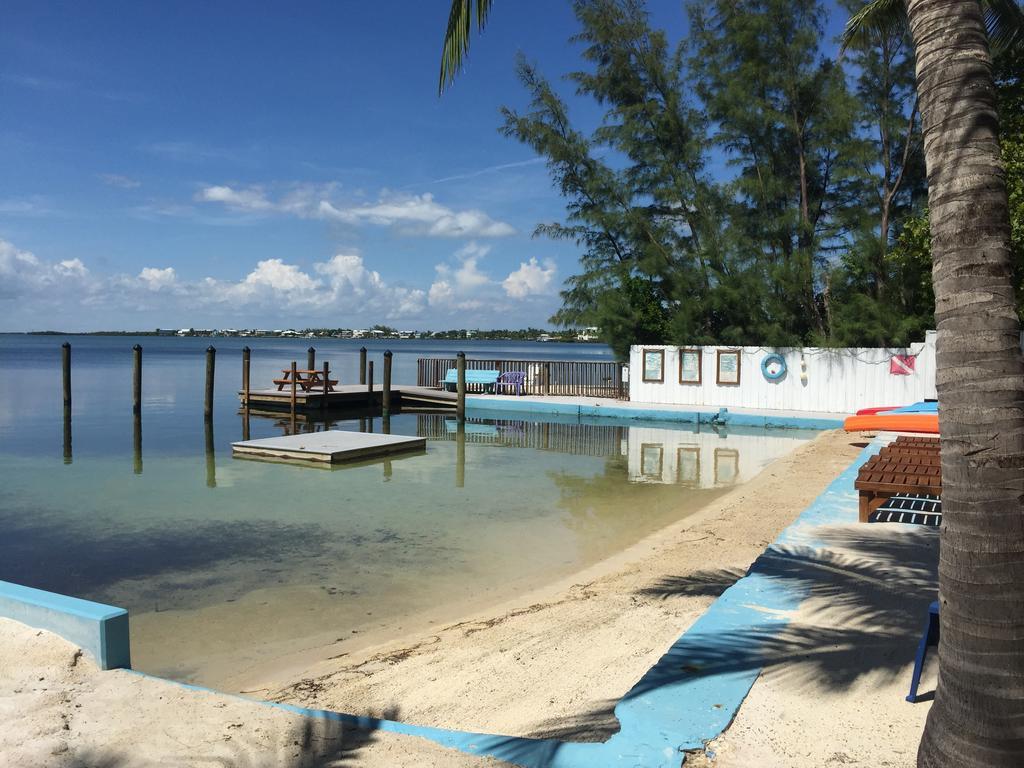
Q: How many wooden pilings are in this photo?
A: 11